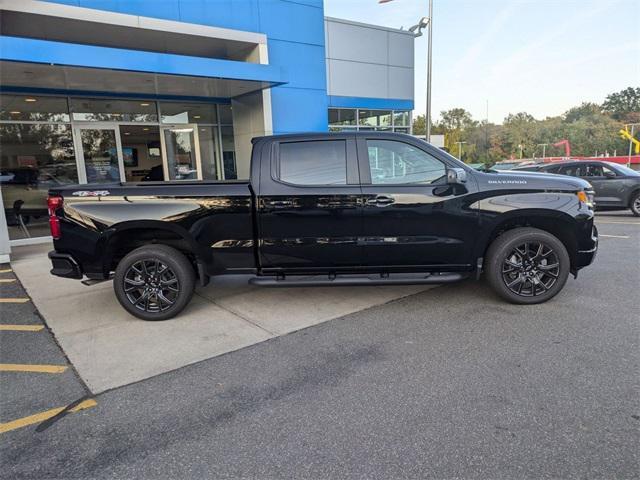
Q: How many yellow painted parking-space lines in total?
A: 6